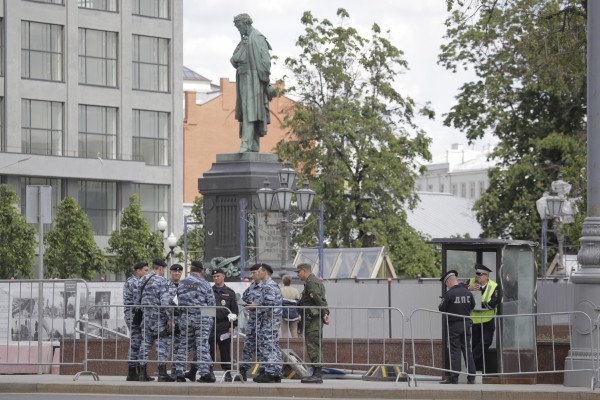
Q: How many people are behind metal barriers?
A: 11